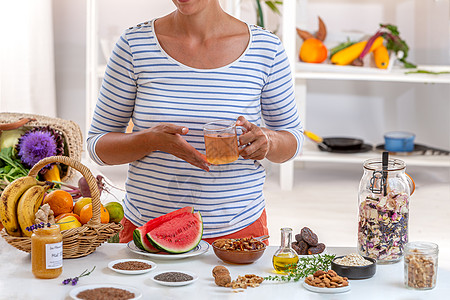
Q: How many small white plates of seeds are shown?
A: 3